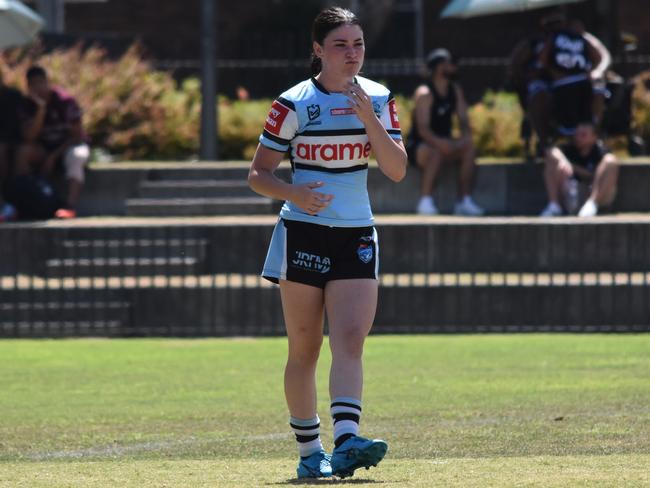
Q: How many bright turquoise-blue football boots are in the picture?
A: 2